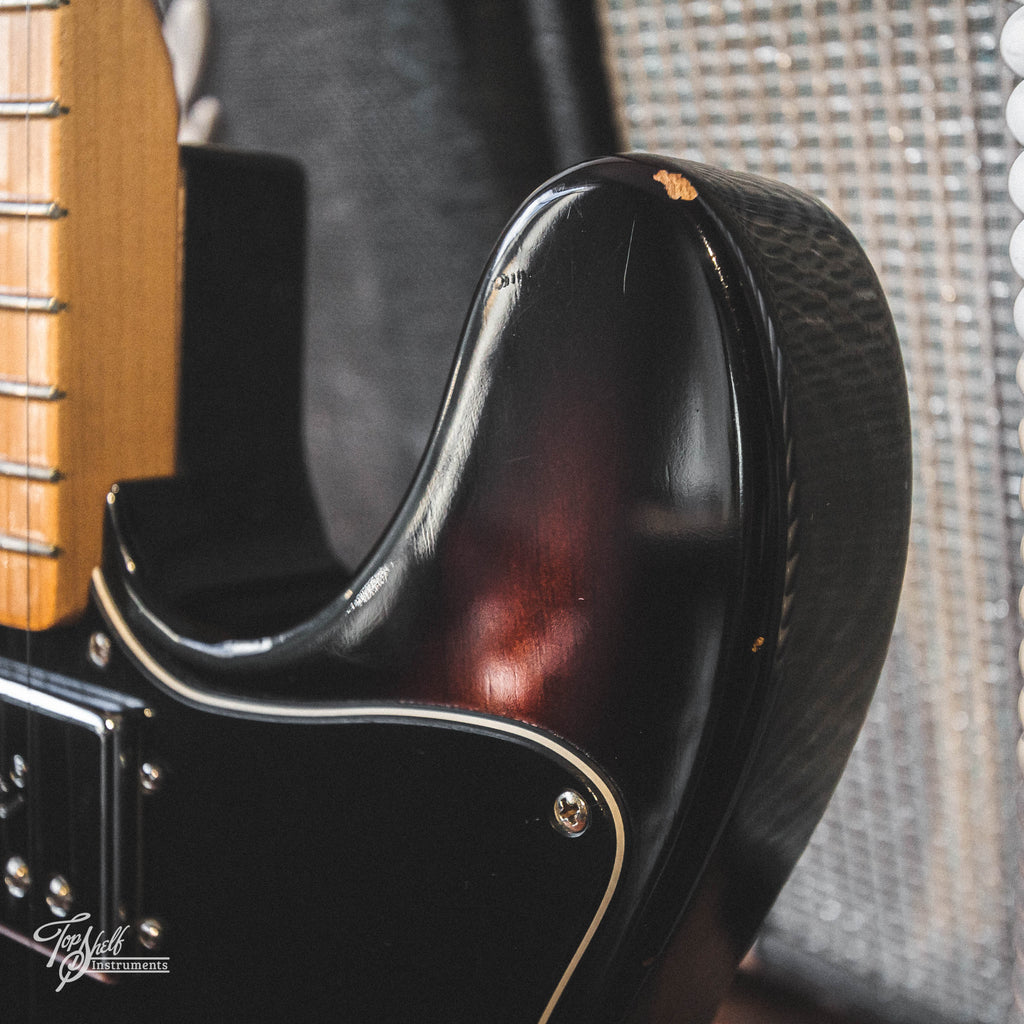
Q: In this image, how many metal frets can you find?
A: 7